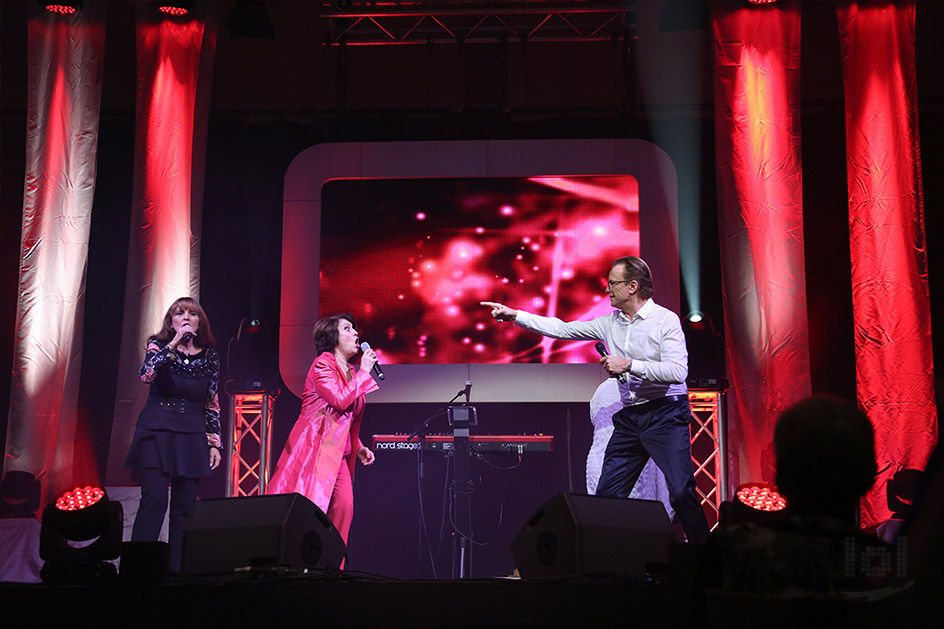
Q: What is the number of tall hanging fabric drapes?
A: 4